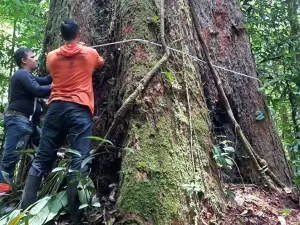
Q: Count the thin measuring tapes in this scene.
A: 1